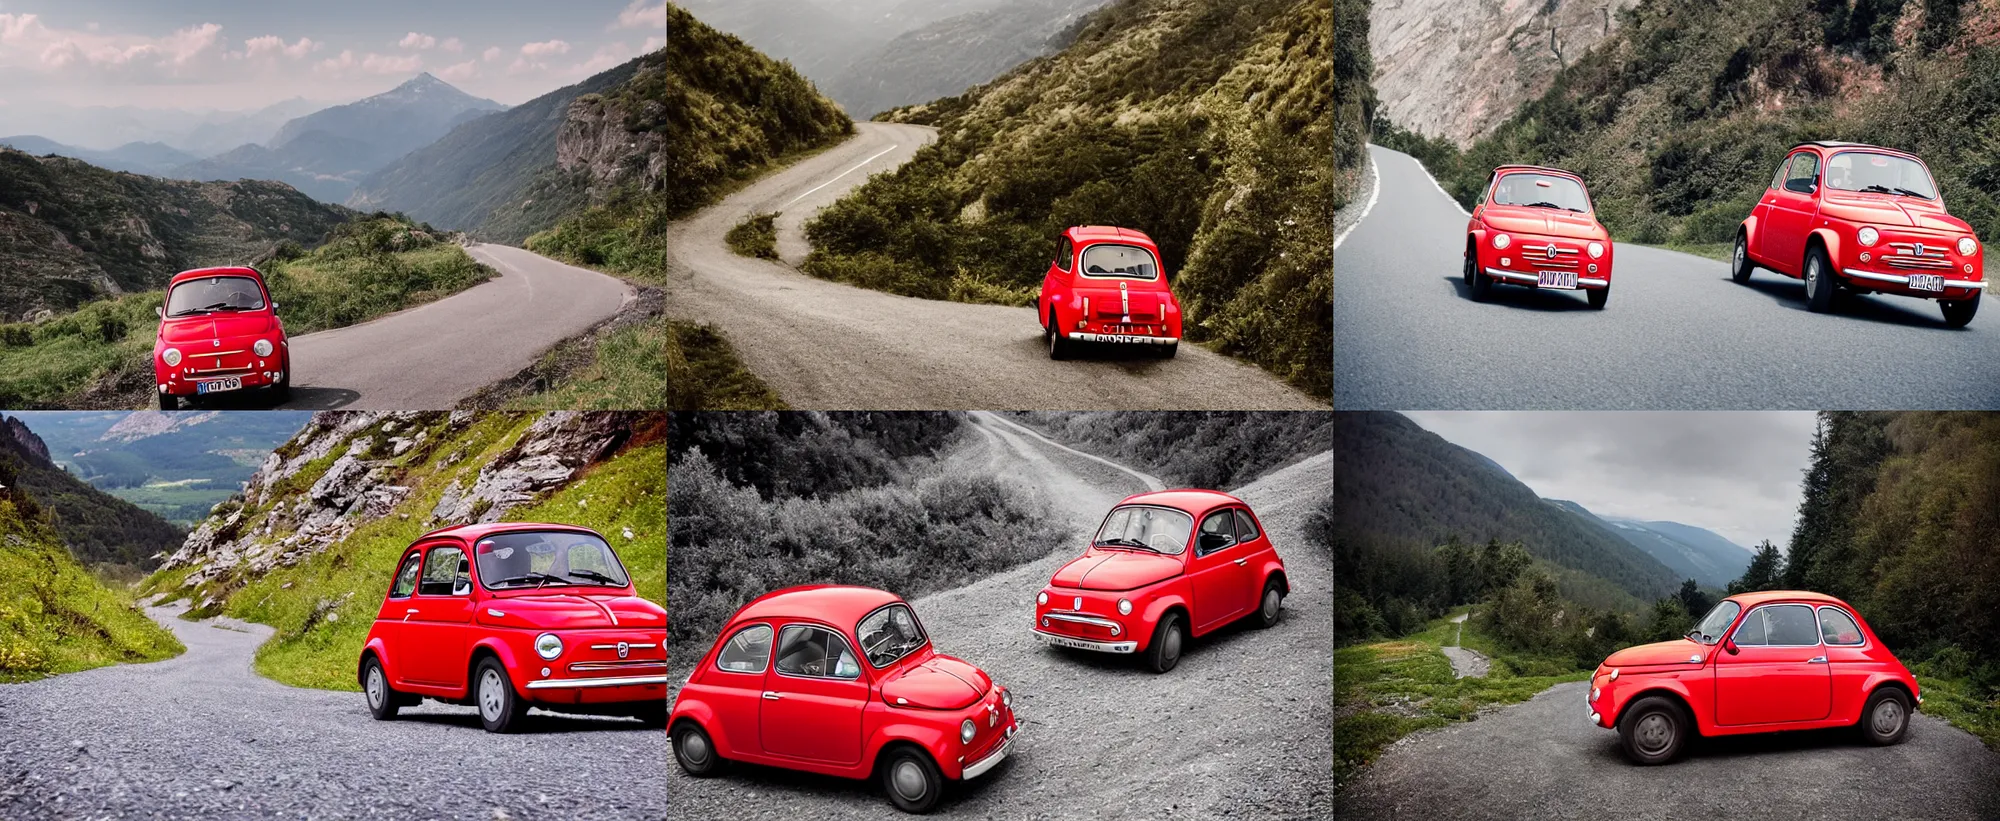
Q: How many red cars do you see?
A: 8